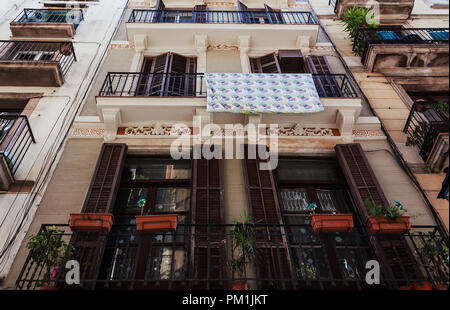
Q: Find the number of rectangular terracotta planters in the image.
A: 4